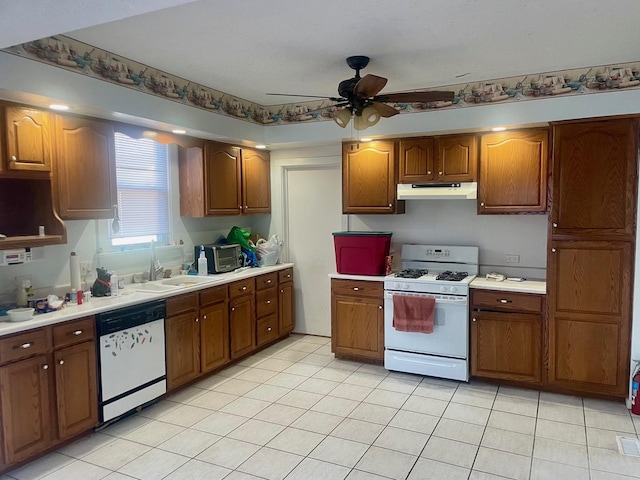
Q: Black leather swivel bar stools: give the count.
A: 0